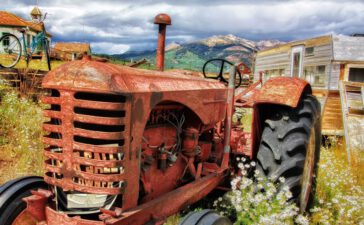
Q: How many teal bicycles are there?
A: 1